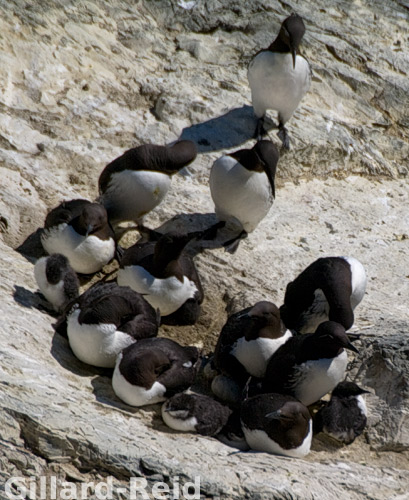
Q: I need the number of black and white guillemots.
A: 14